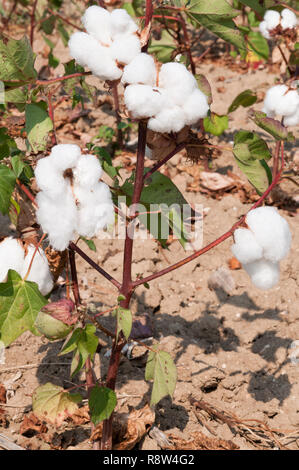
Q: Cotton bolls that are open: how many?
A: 7